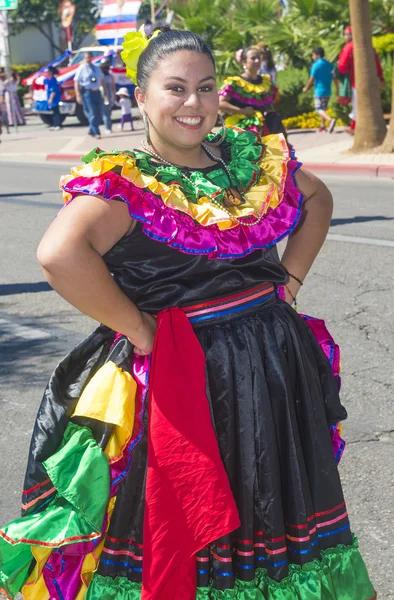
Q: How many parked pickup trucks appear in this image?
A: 1